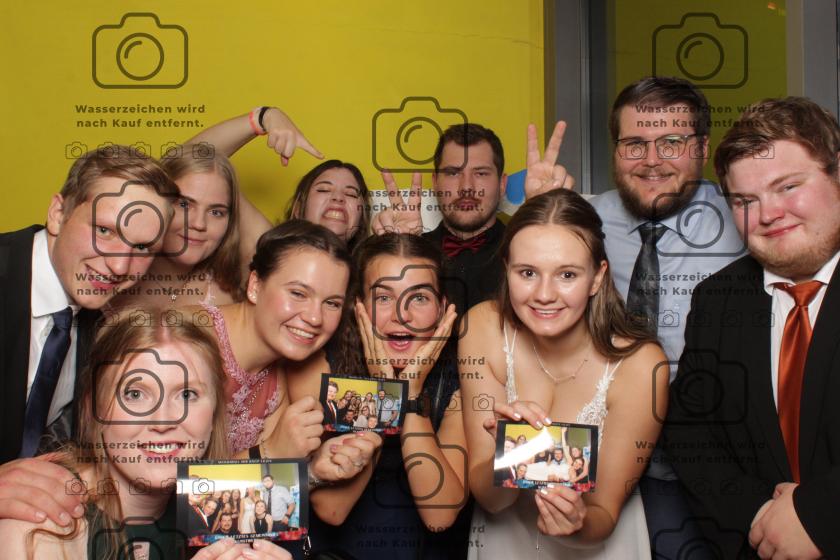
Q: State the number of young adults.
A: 10